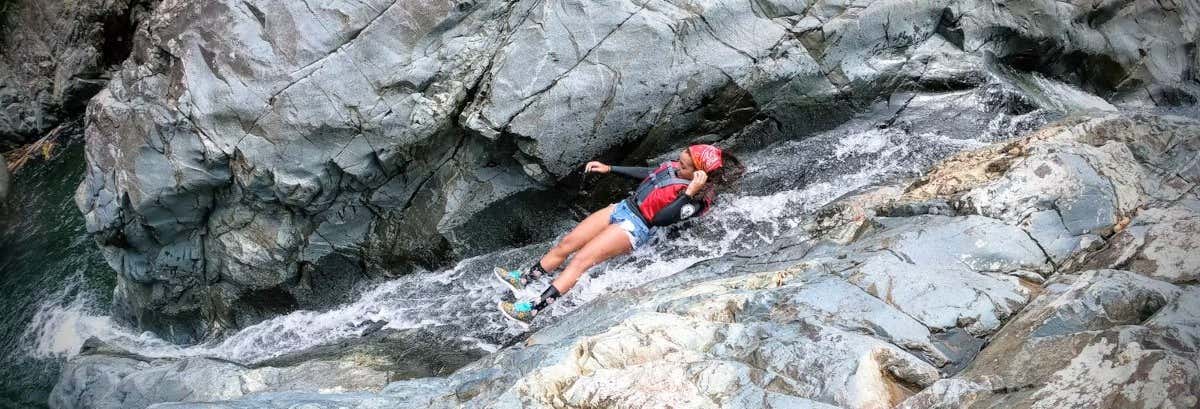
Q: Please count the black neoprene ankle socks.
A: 2